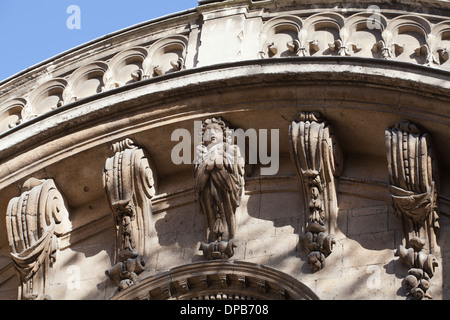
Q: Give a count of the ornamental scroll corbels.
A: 4